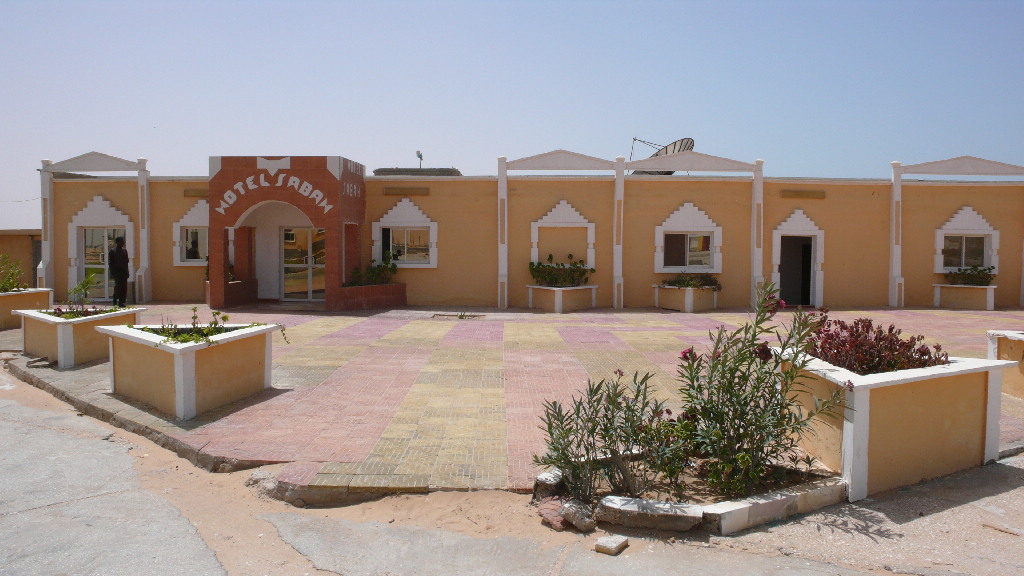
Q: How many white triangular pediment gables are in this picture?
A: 4